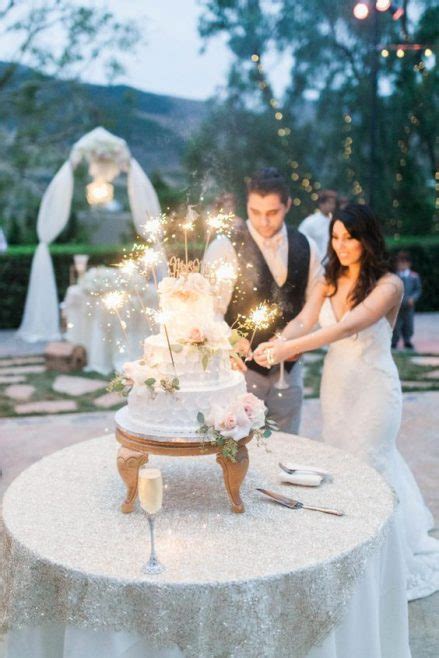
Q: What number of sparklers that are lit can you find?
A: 9